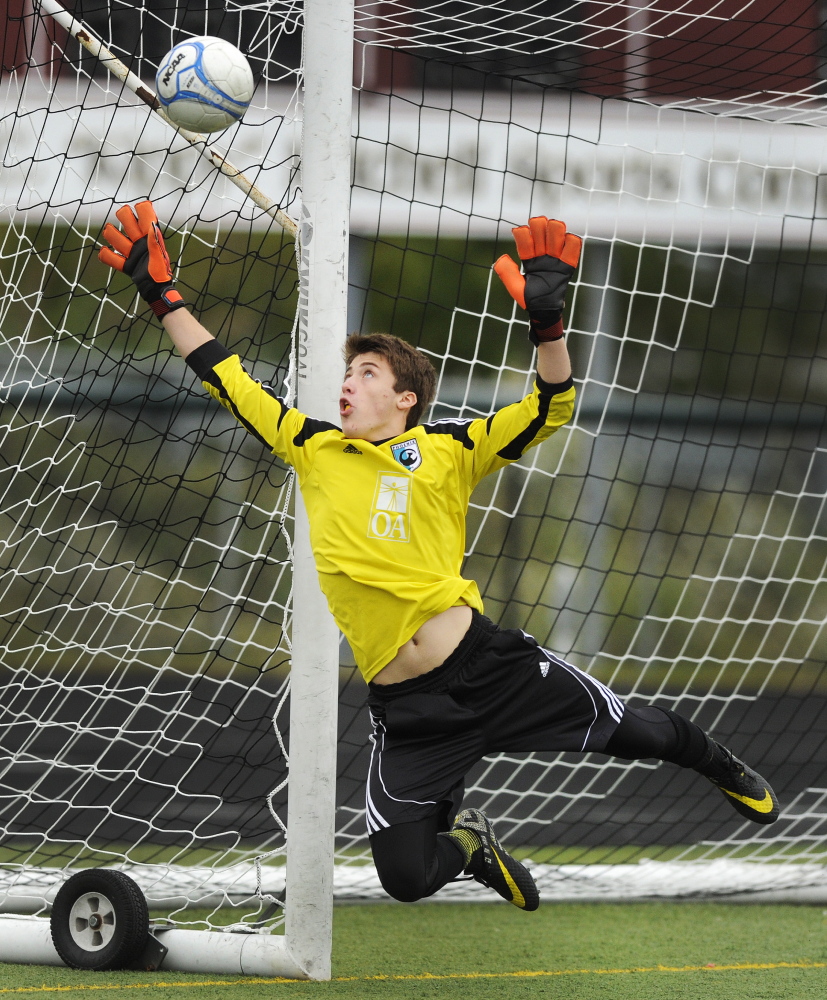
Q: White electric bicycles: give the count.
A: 0